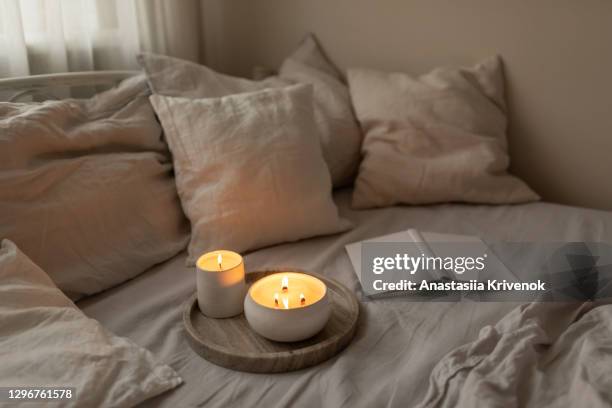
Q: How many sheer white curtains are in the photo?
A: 1